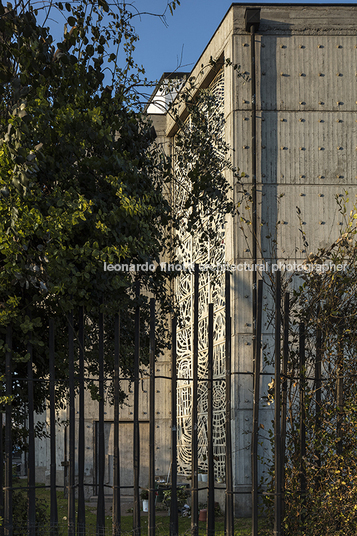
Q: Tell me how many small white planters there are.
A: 3